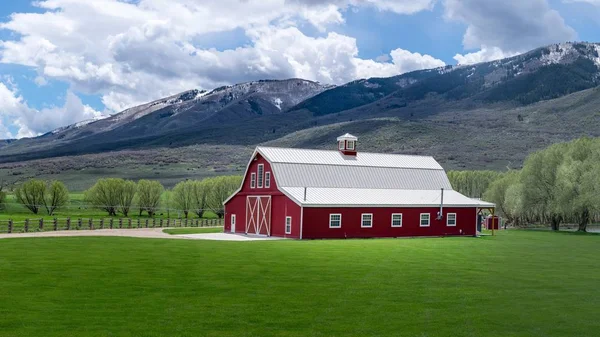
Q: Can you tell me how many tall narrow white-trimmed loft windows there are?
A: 3